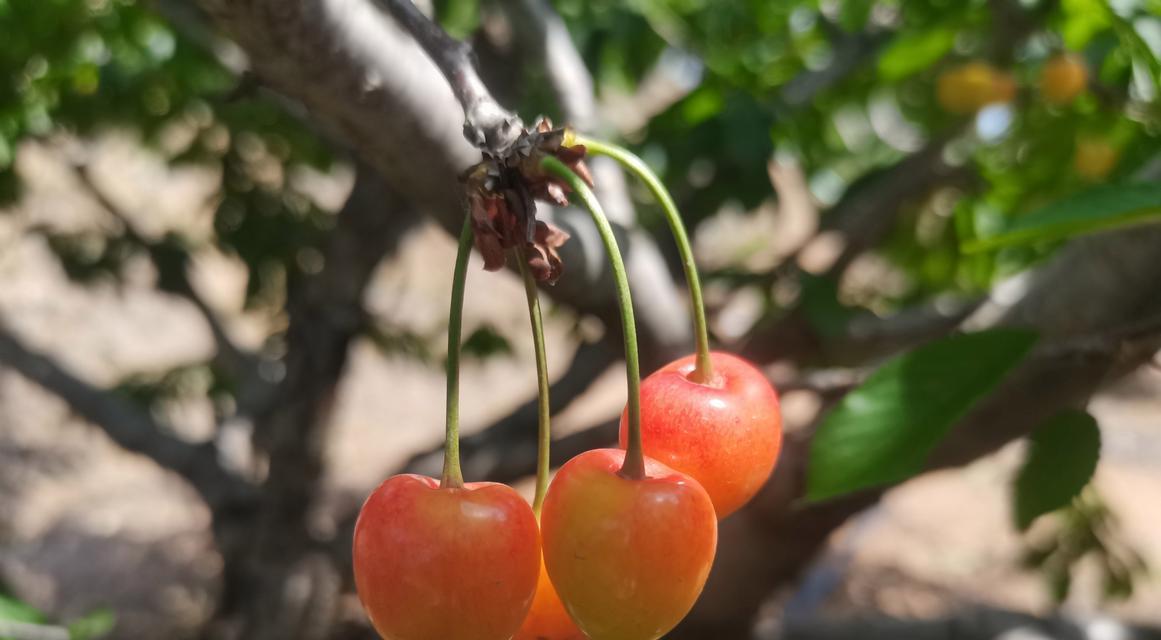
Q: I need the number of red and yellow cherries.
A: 4